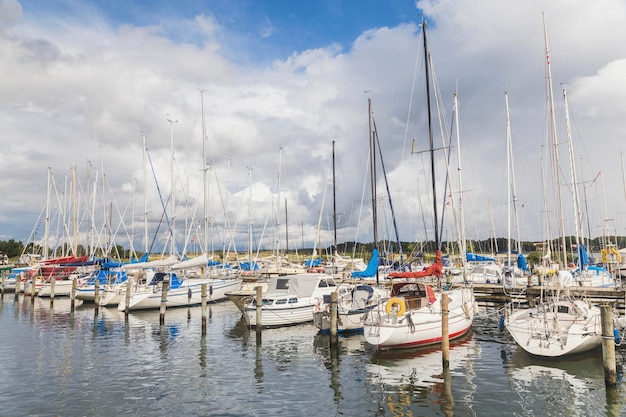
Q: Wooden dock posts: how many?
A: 13